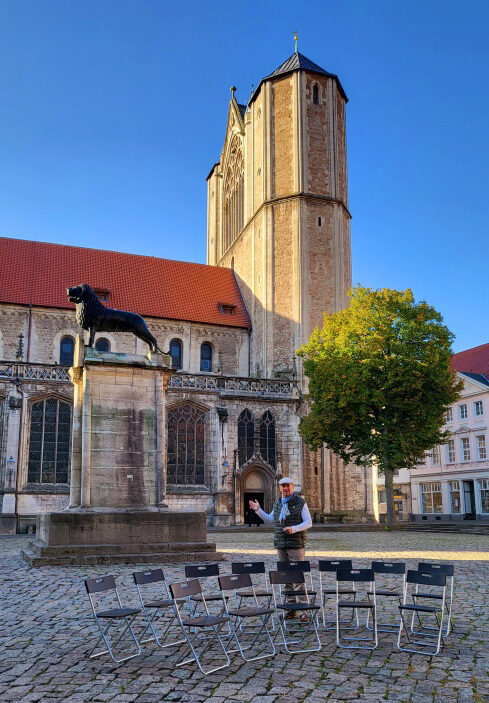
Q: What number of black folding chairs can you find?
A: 13